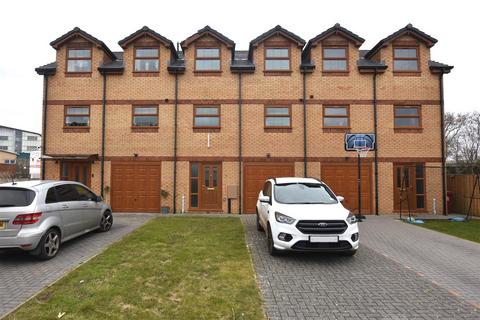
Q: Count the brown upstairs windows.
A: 12